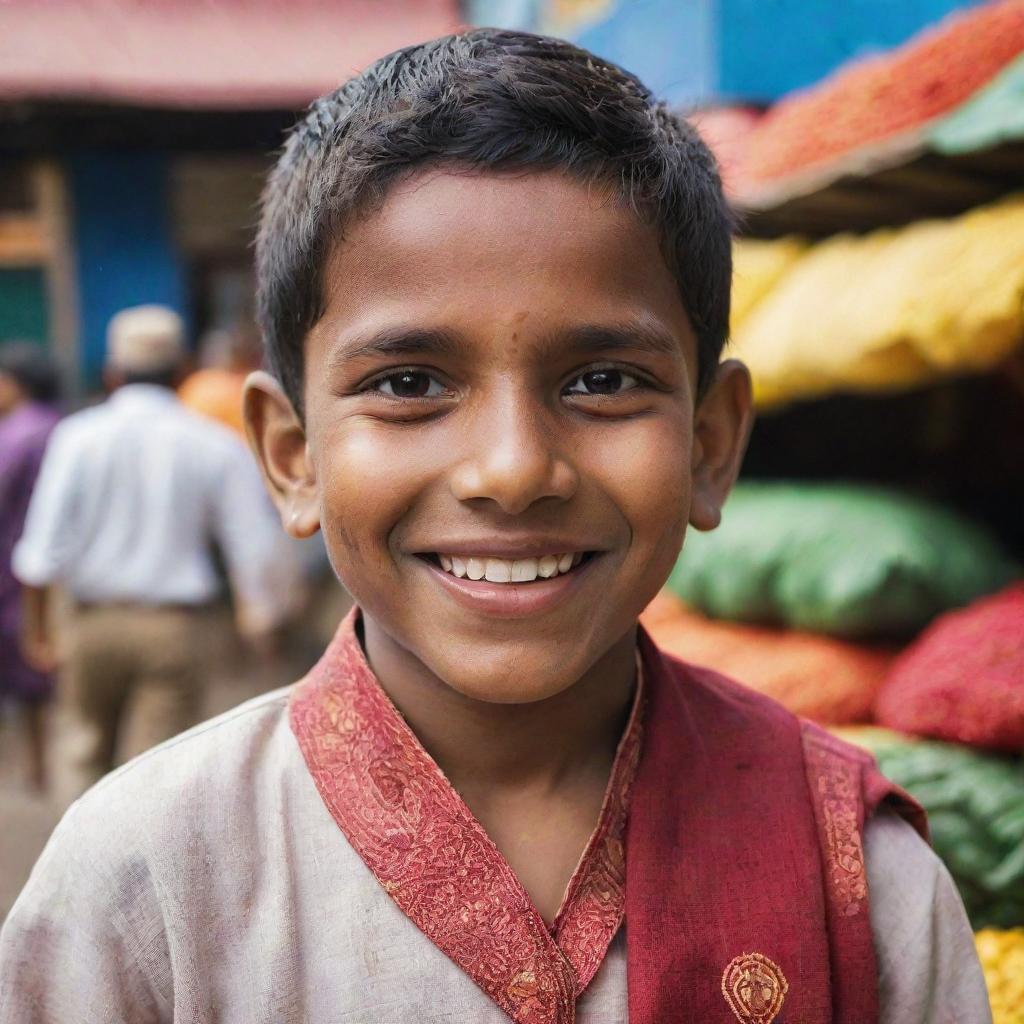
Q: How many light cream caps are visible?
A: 1